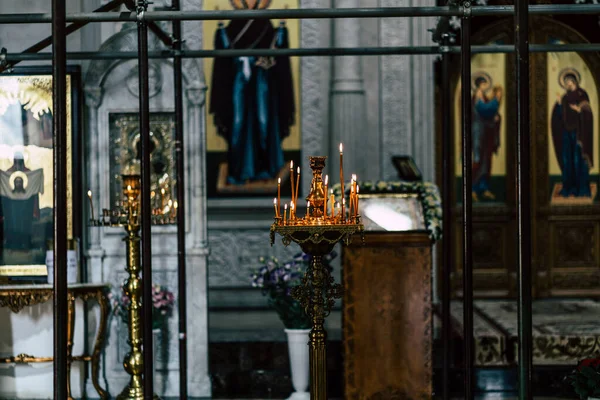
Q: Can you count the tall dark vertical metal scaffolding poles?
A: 6